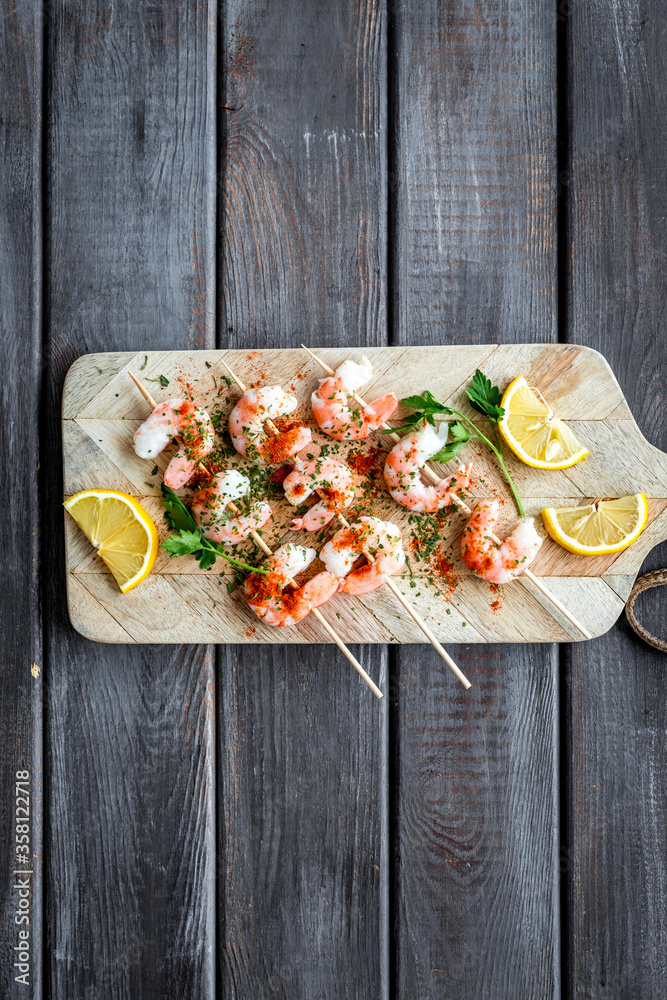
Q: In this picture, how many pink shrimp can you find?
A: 9